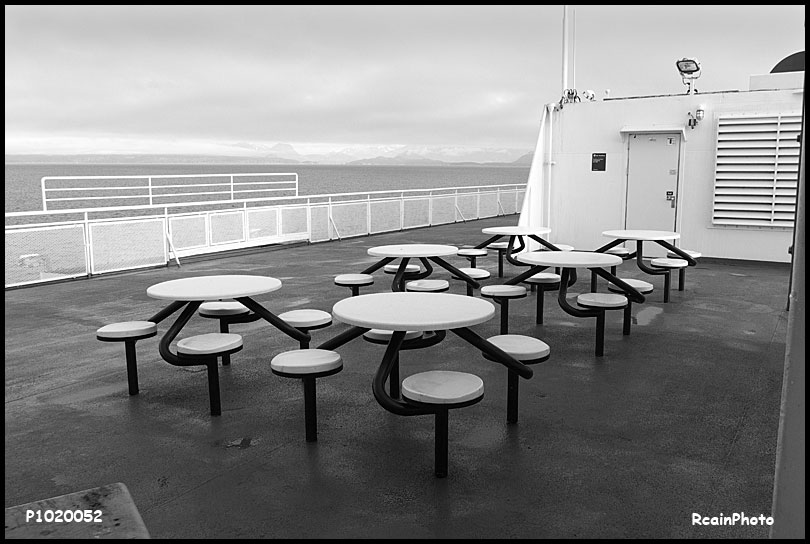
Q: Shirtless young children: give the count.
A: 0